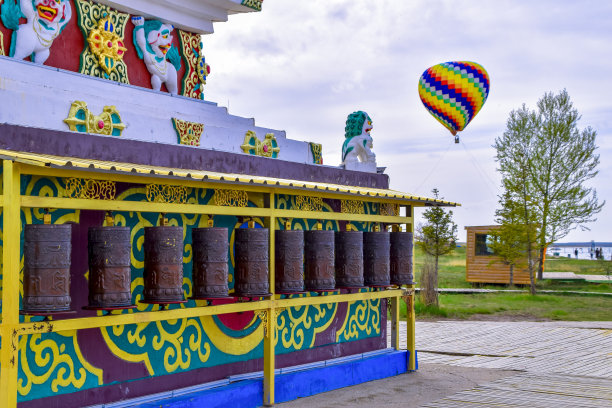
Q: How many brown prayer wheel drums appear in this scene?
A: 10